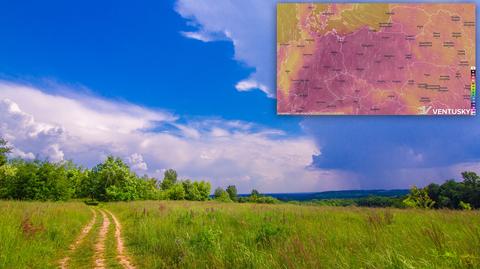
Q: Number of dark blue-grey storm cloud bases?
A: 1